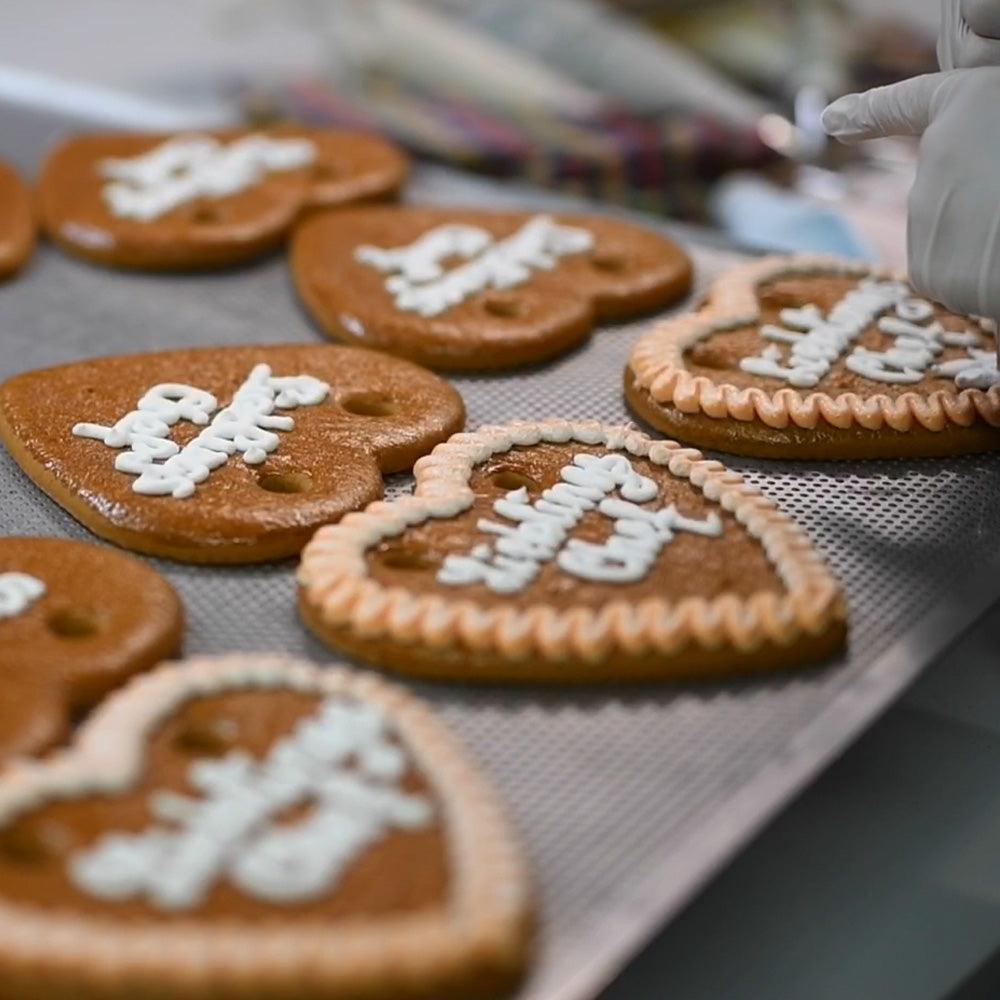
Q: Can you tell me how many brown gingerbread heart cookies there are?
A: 8